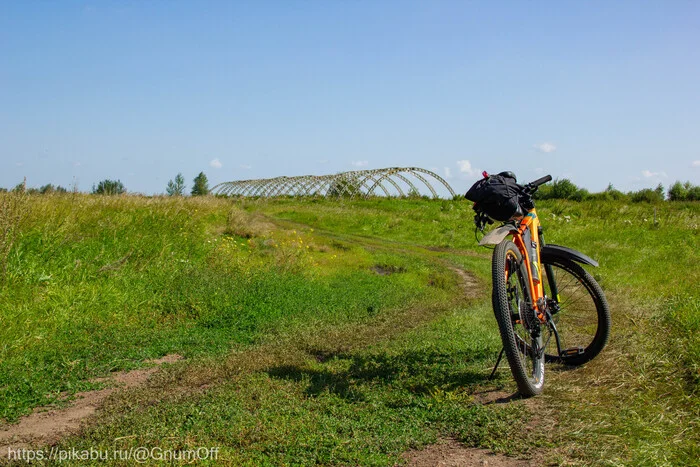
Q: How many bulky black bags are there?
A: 1